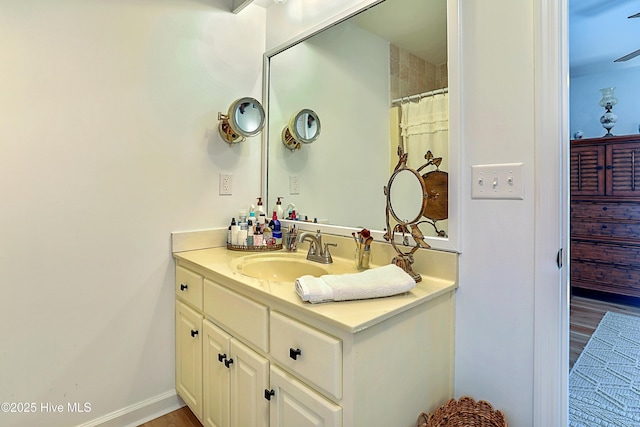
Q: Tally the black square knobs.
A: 6